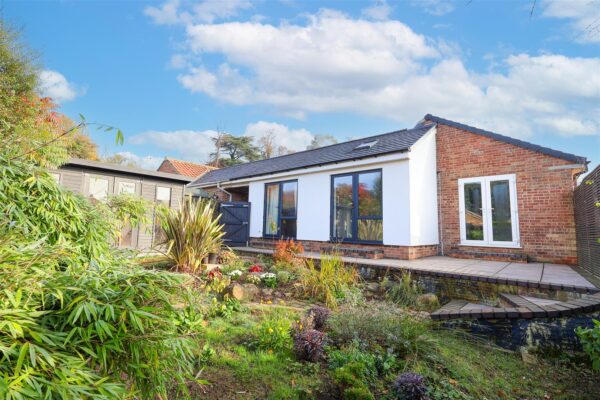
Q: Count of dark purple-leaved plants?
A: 3